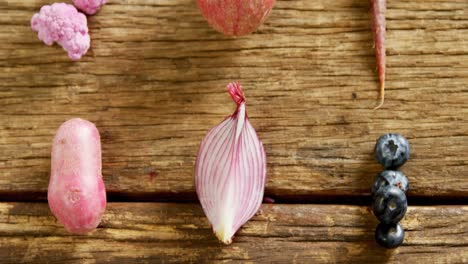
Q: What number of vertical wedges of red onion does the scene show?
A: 1